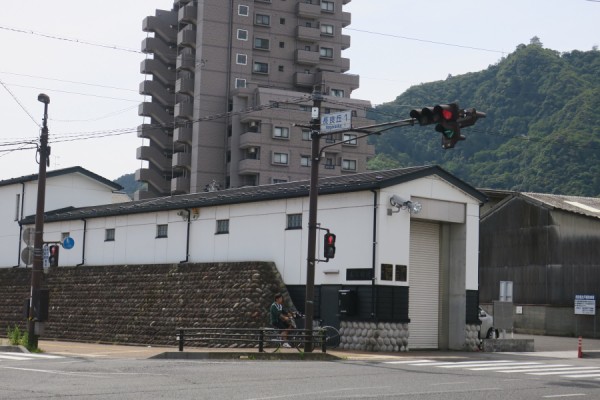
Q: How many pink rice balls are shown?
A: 0